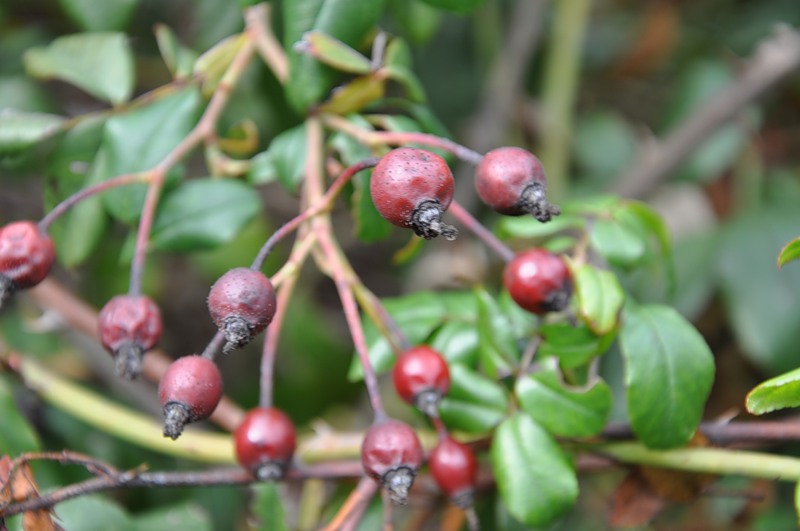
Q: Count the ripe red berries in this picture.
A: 11